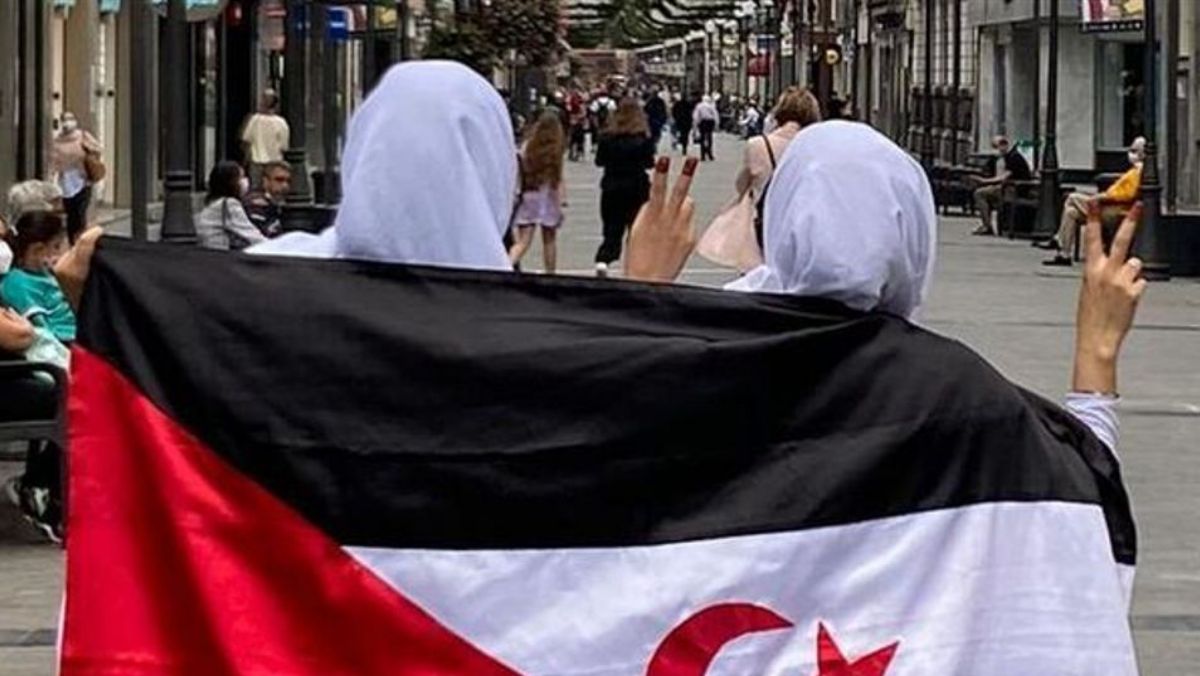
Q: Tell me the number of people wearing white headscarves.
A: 2